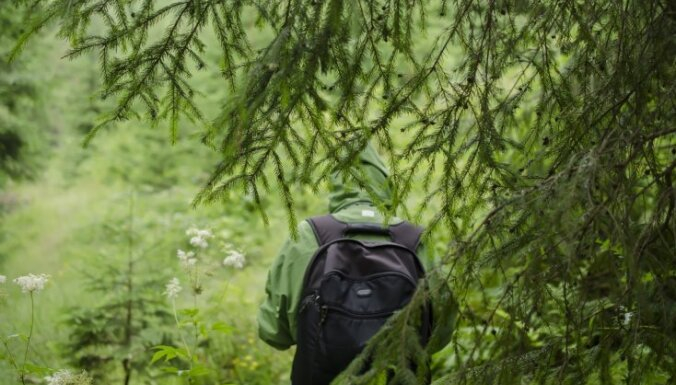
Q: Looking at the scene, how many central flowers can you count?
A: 4